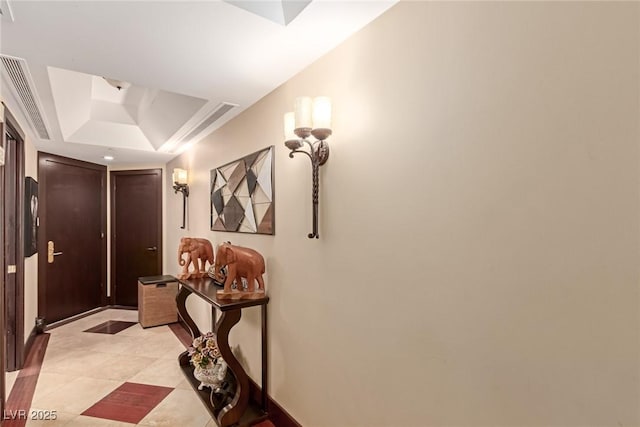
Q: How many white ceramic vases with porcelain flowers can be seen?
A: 1